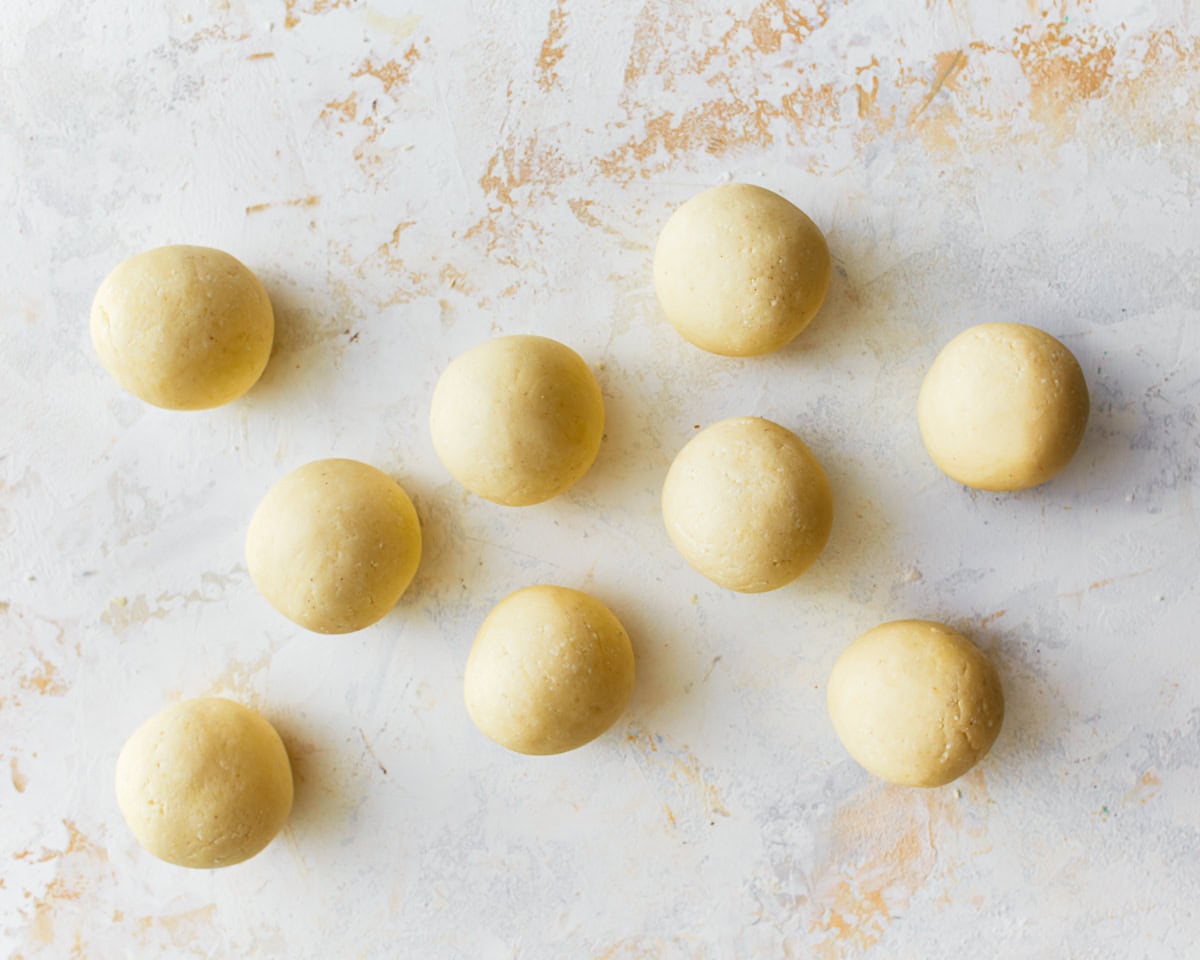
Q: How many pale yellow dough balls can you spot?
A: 9